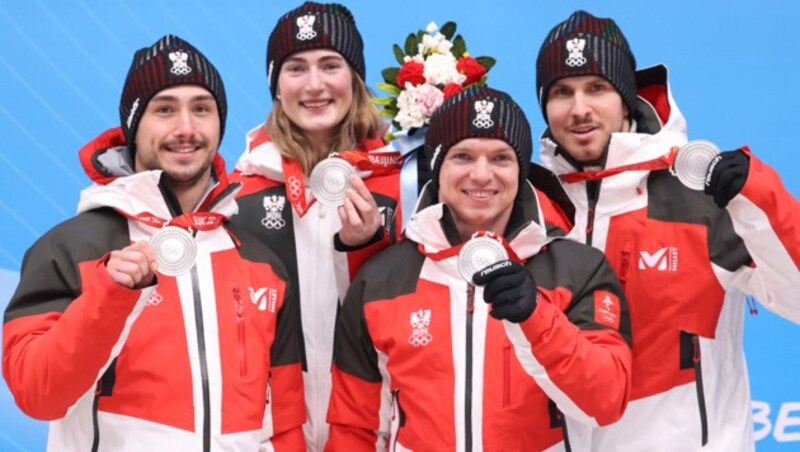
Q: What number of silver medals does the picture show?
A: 4